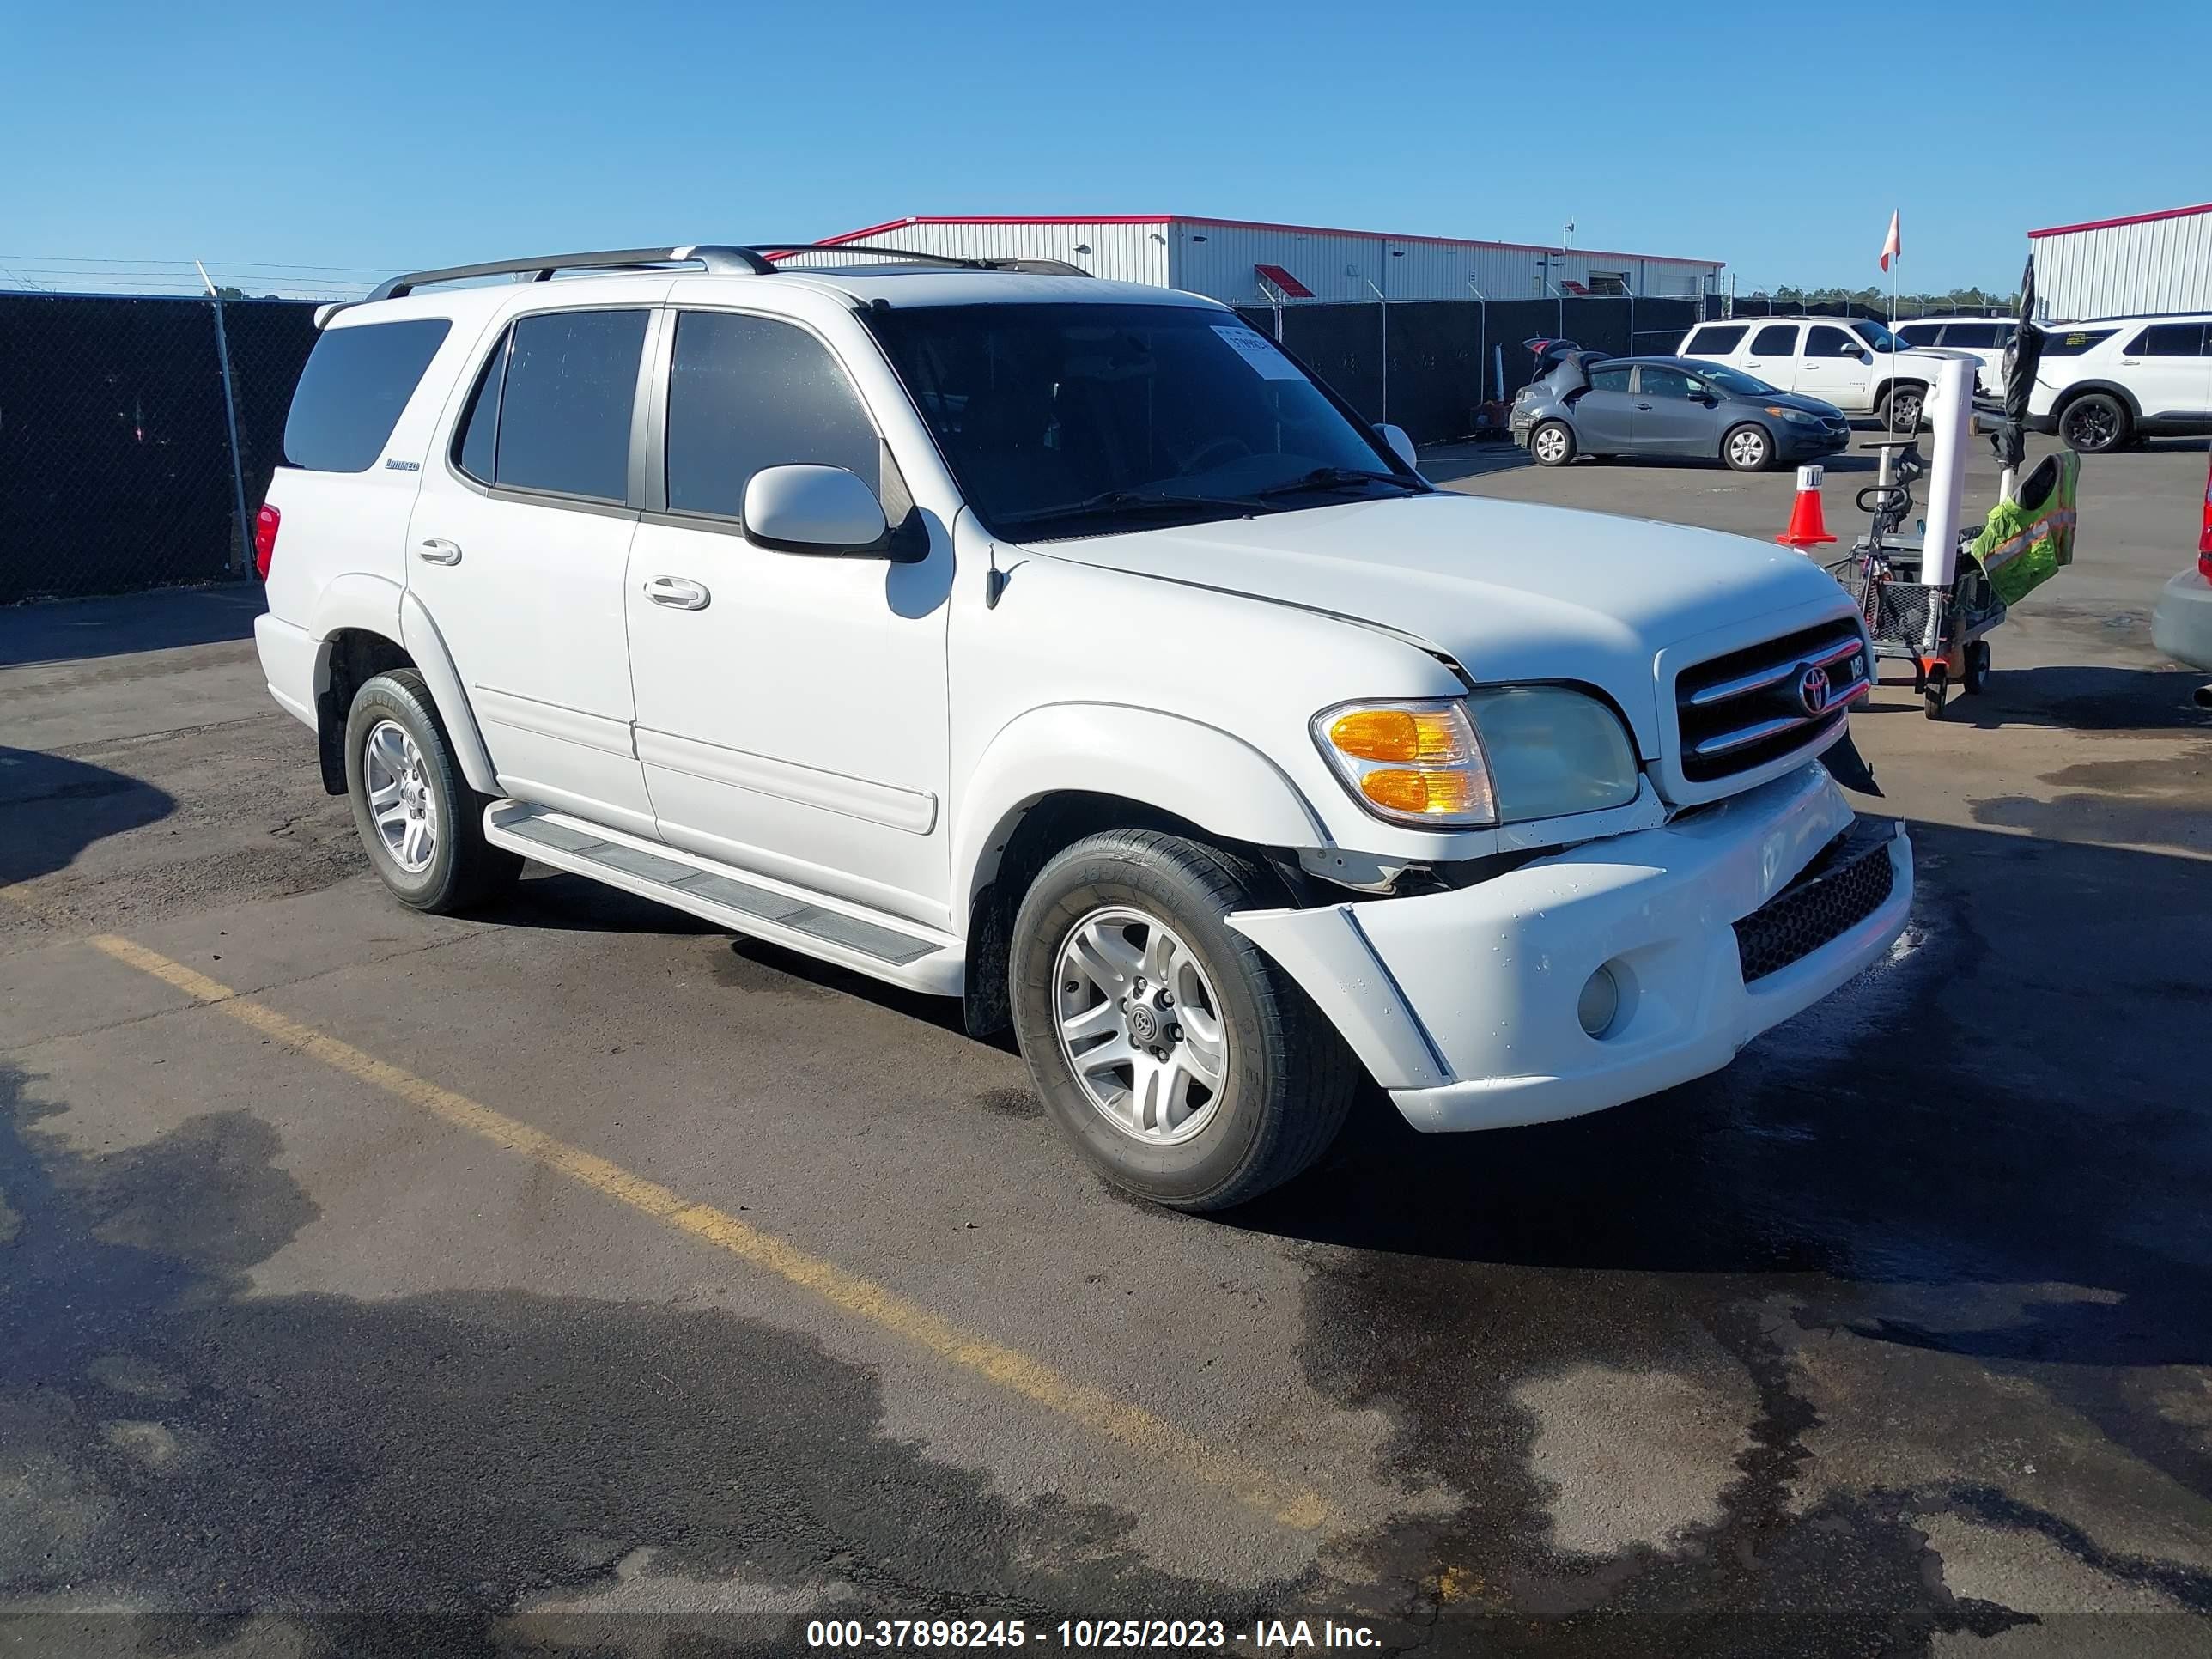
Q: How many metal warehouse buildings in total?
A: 2